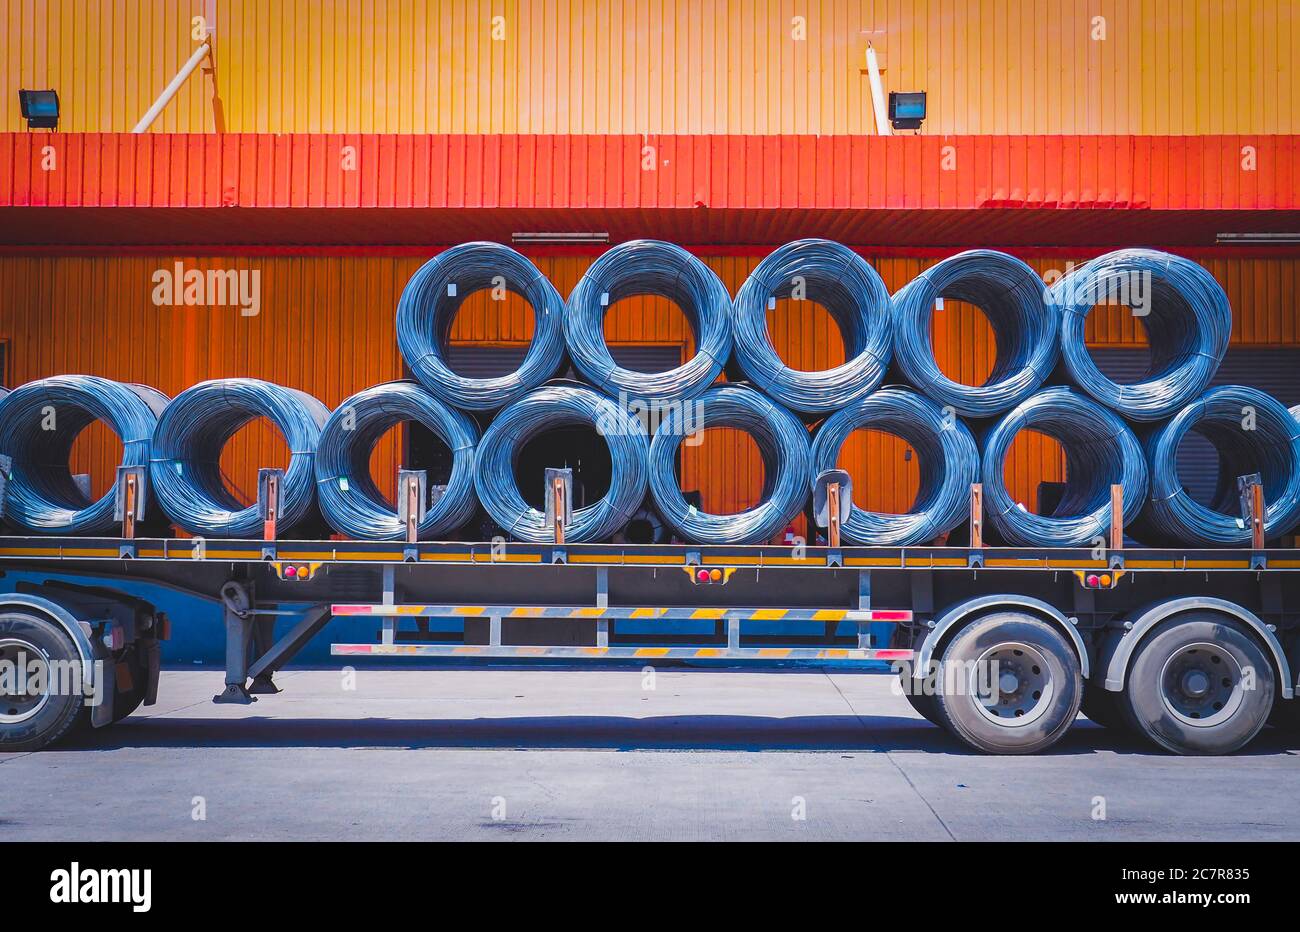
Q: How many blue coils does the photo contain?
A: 13